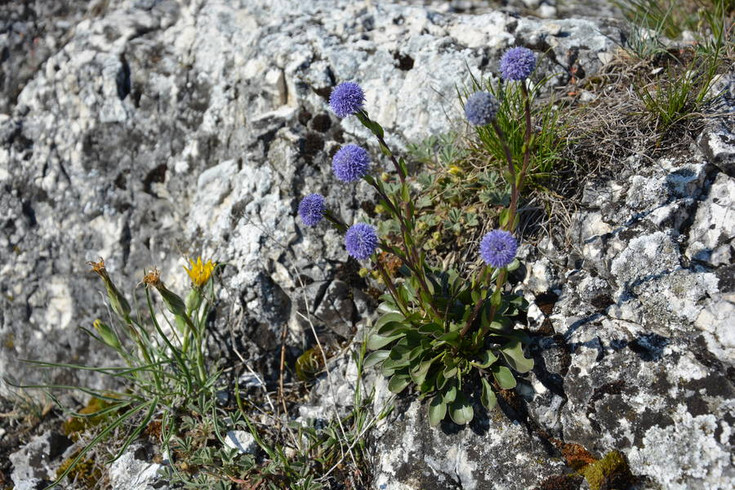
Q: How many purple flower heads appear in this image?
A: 7